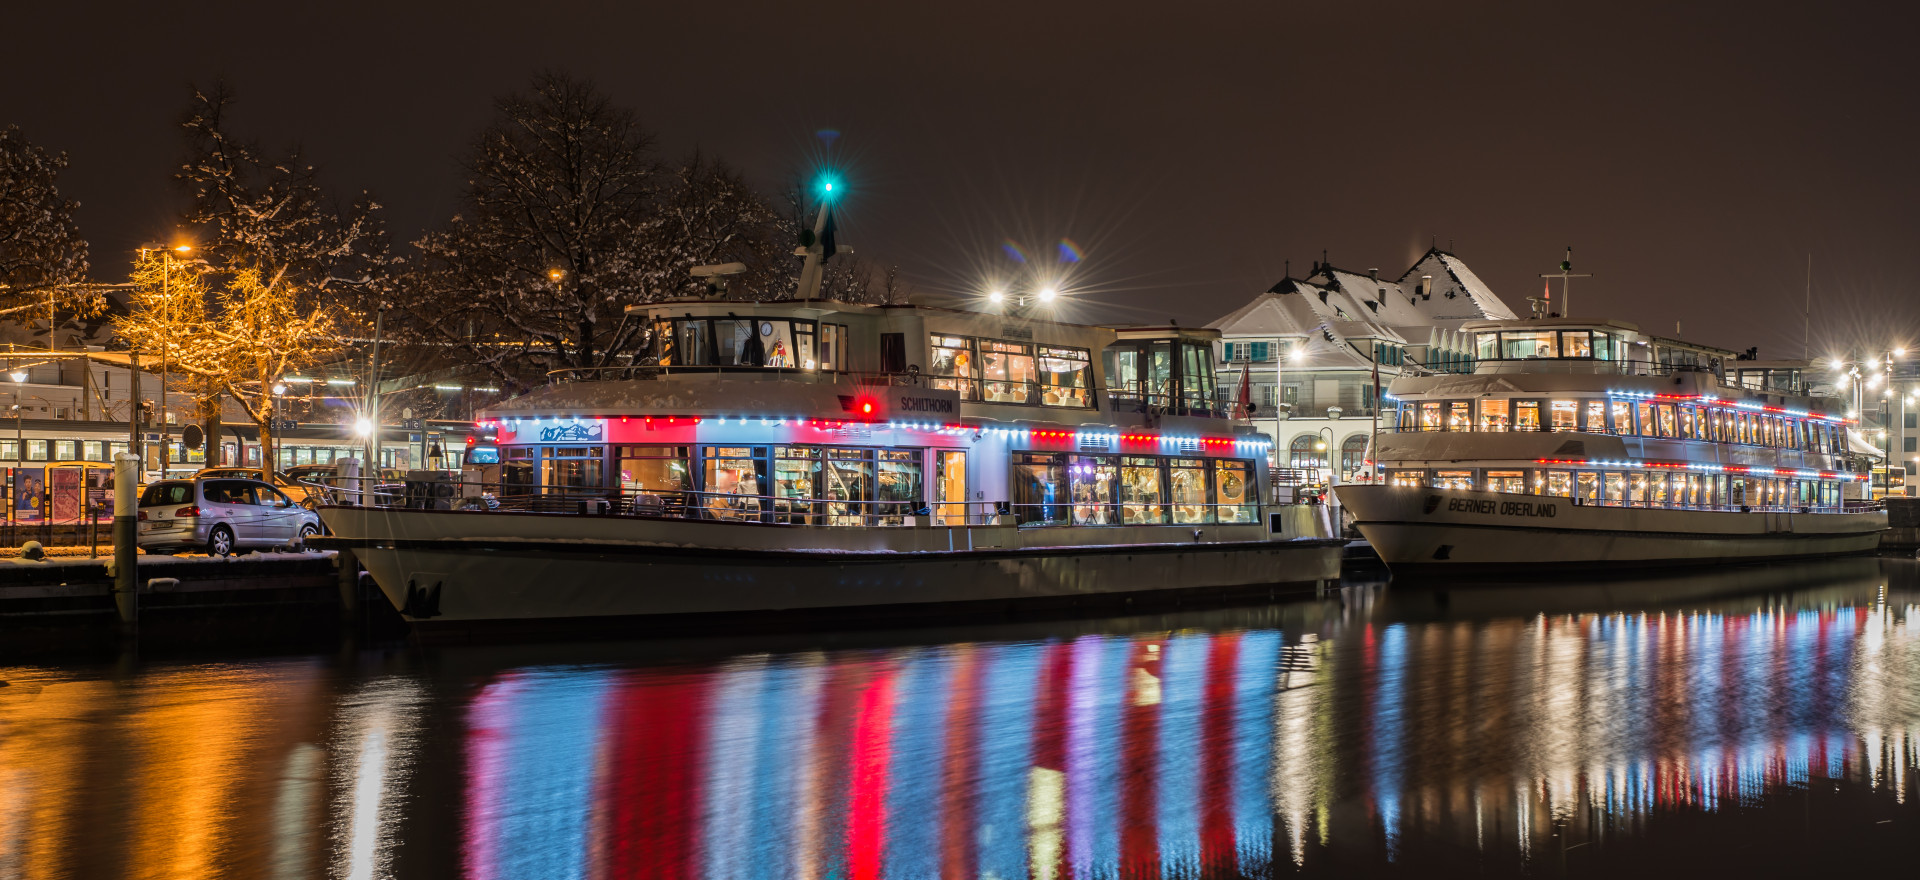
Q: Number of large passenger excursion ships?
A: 2